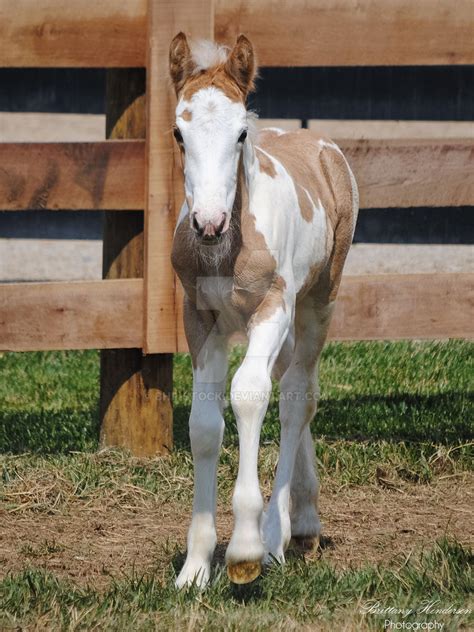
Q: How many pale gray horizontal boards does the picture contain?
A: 2